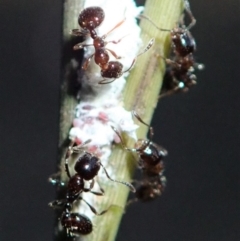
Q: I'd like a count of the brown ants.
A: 4